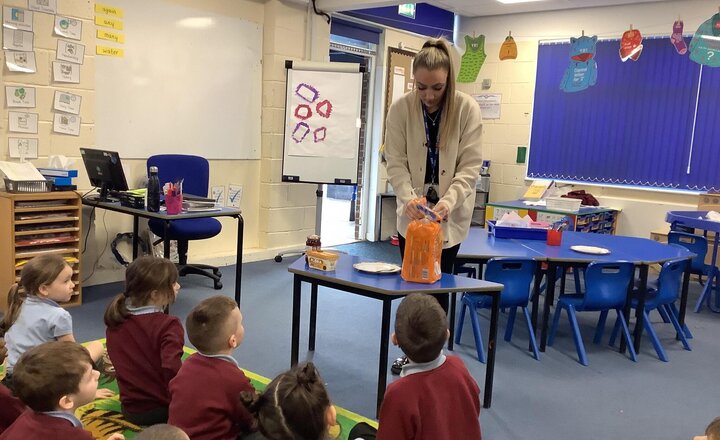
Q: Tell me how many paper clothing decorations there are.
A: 6